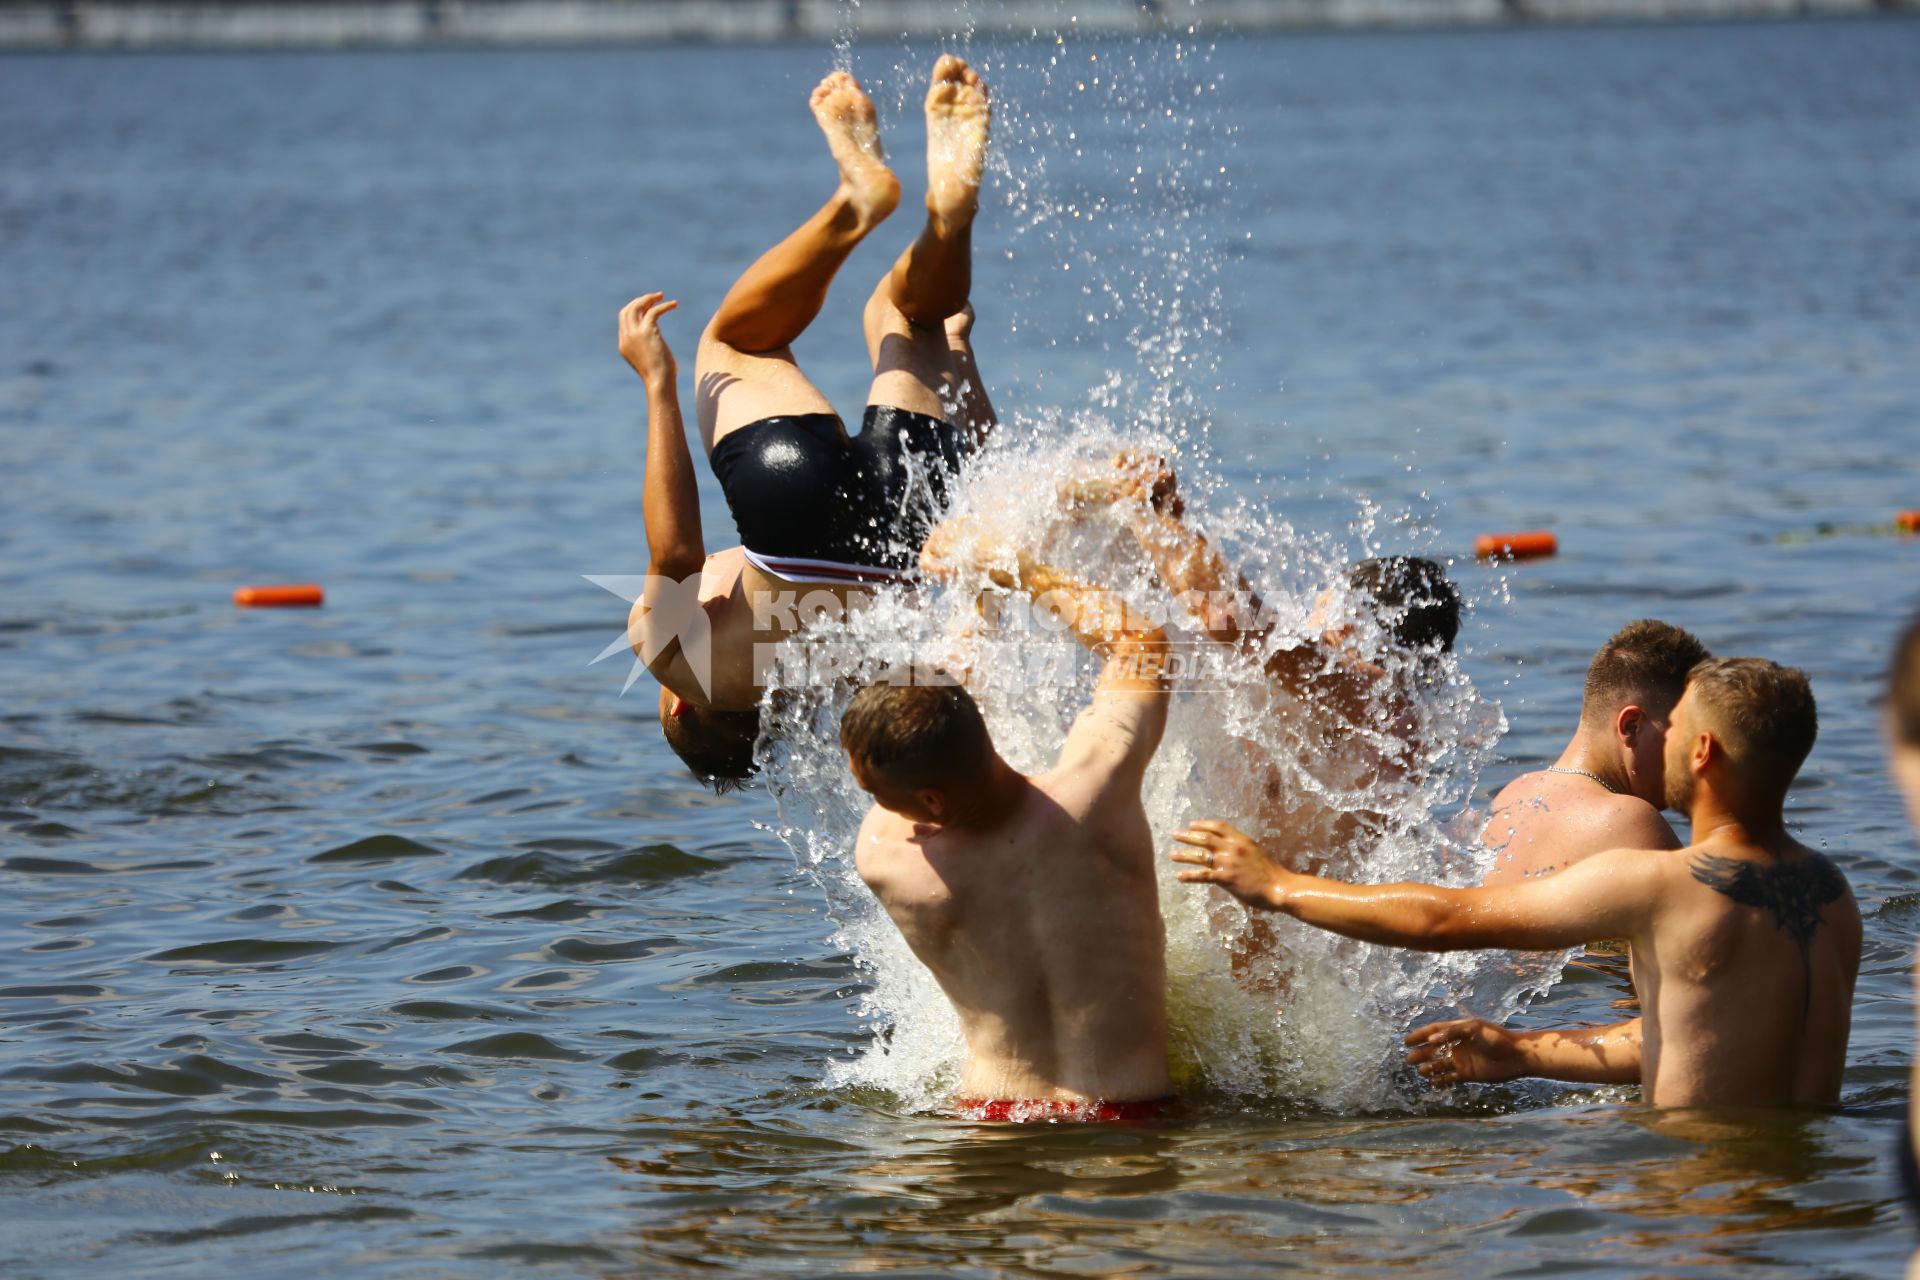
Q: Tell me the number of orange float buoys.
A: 3